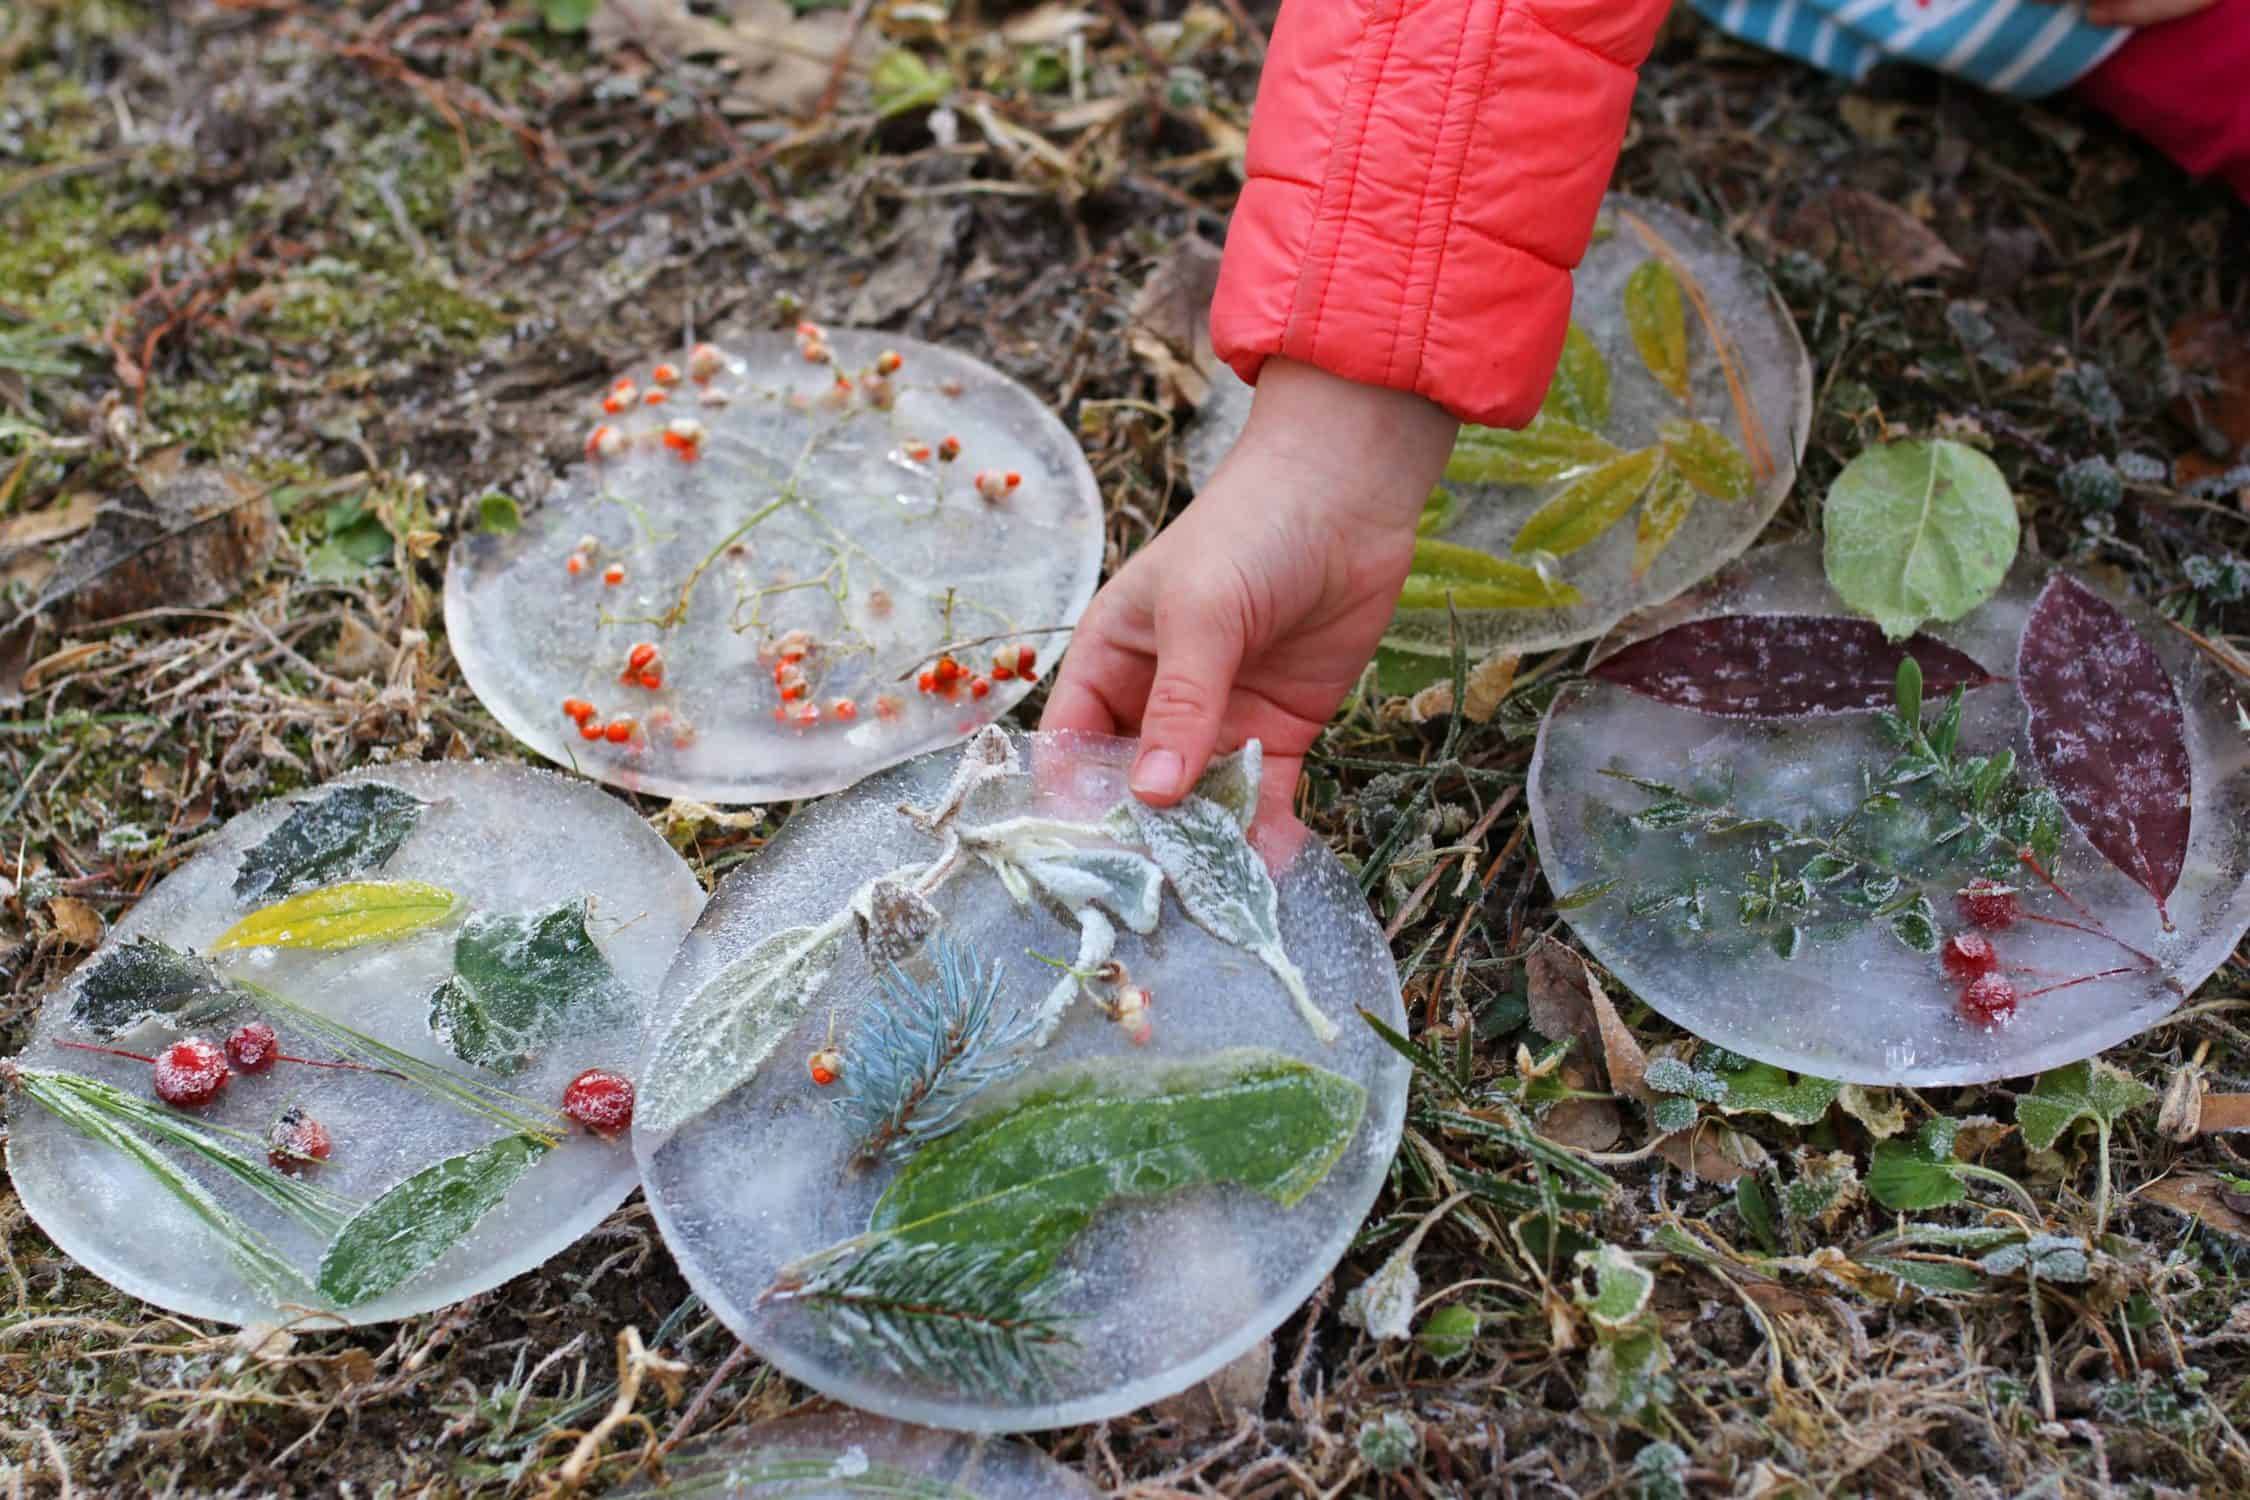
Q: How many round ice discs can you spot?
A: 6